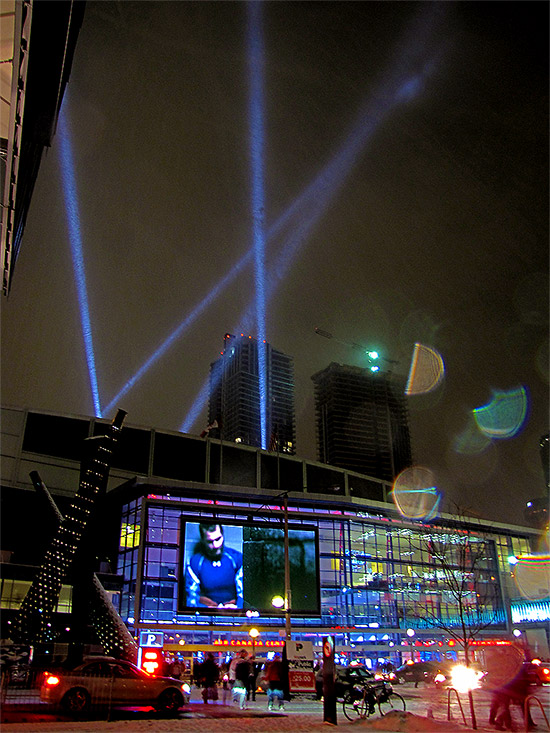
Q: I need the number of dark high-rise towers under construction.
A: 2